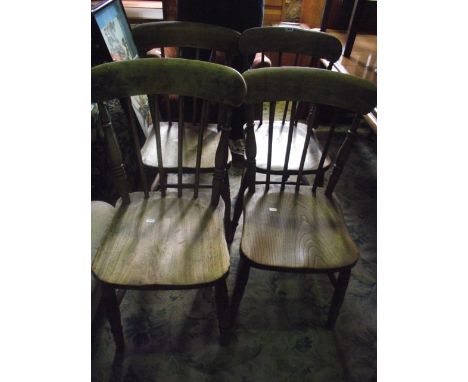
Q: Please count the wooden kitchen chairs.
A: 4